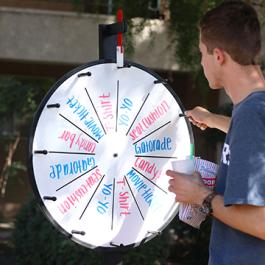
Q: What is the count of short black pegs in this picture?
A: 10